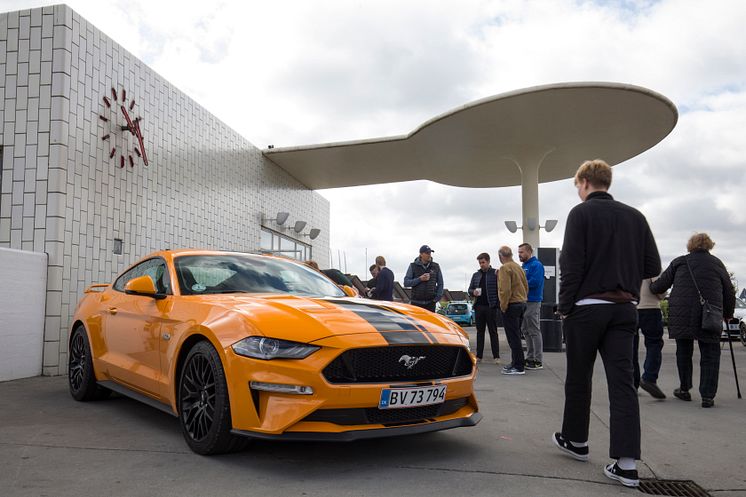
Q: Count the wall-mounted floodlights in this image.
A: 3